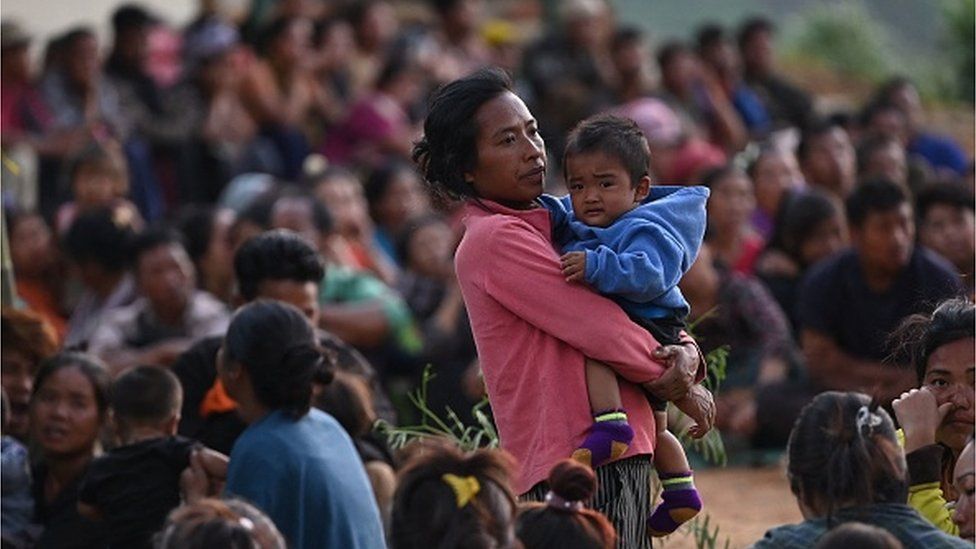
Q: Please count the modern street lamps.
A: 0